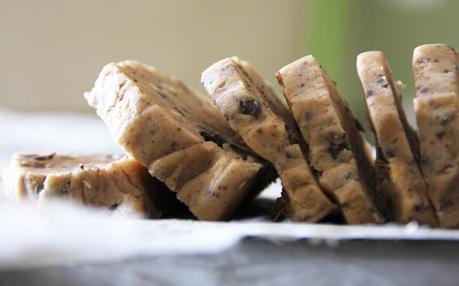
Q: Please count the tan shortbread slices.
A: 6